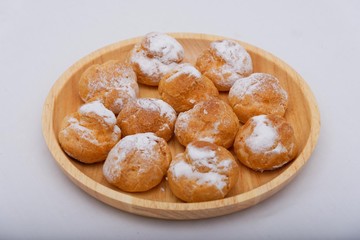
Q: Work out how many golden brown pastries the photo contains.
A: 11